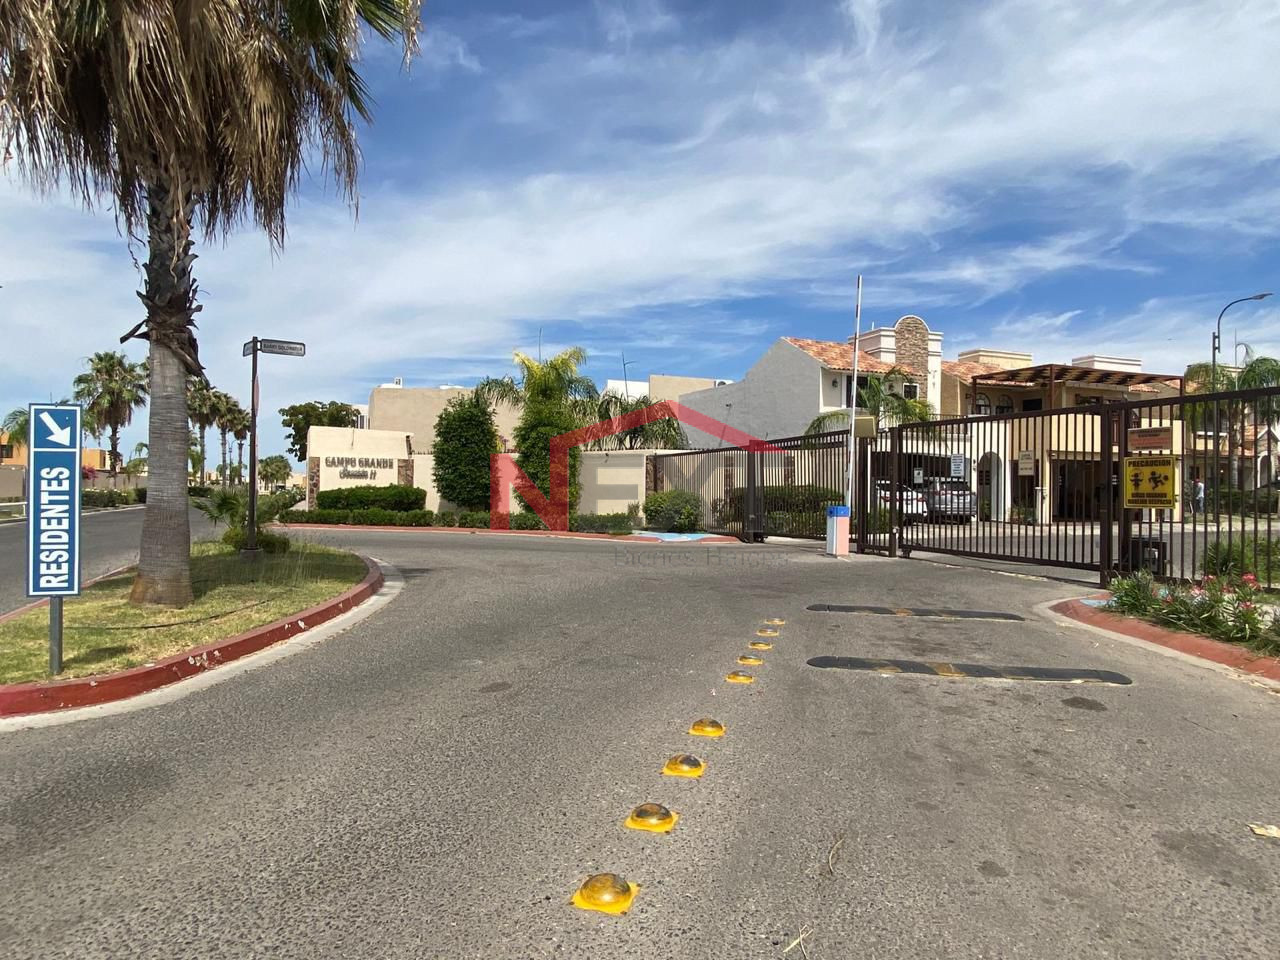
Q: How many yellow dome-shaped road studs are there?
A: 9